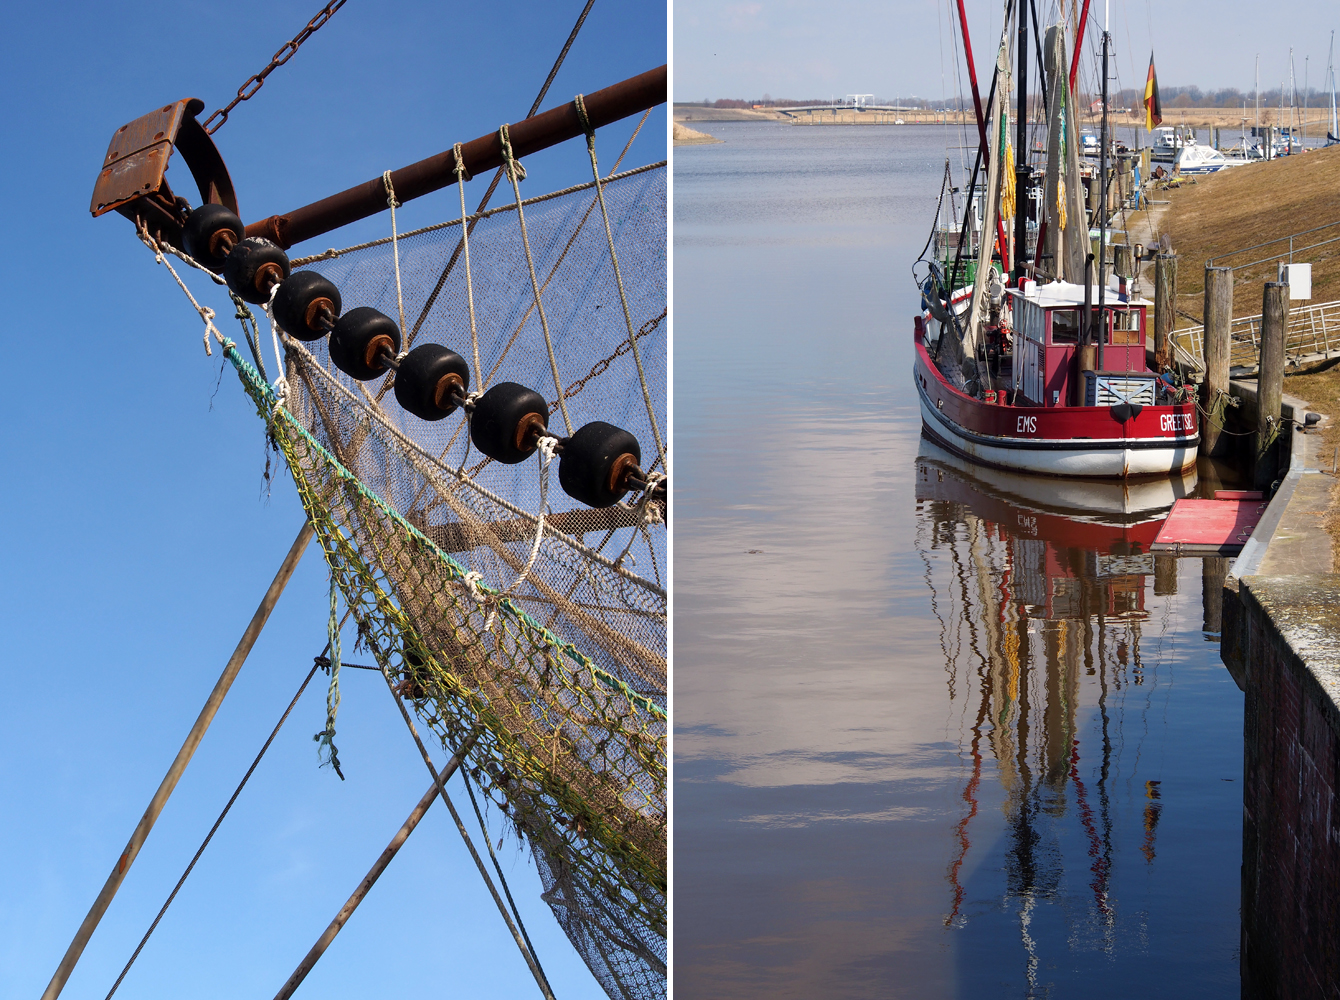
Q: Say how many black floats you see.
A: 7